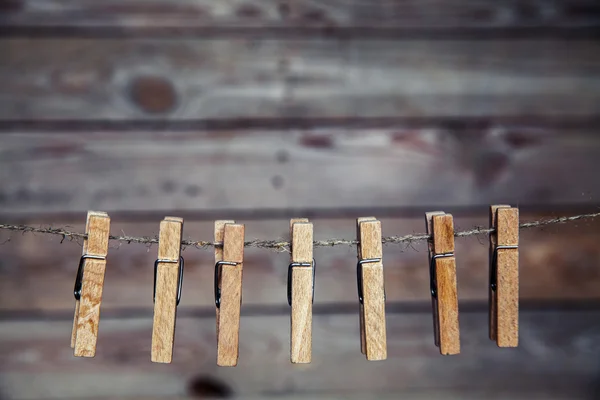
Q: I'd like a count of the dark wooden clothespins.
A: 0